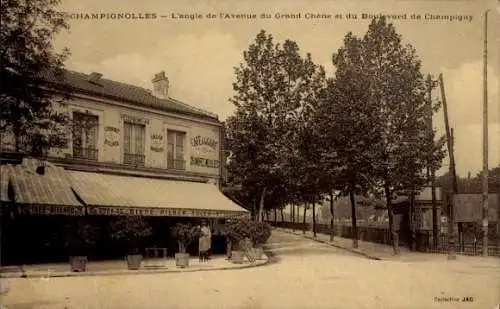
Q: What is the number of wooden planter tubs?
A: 5